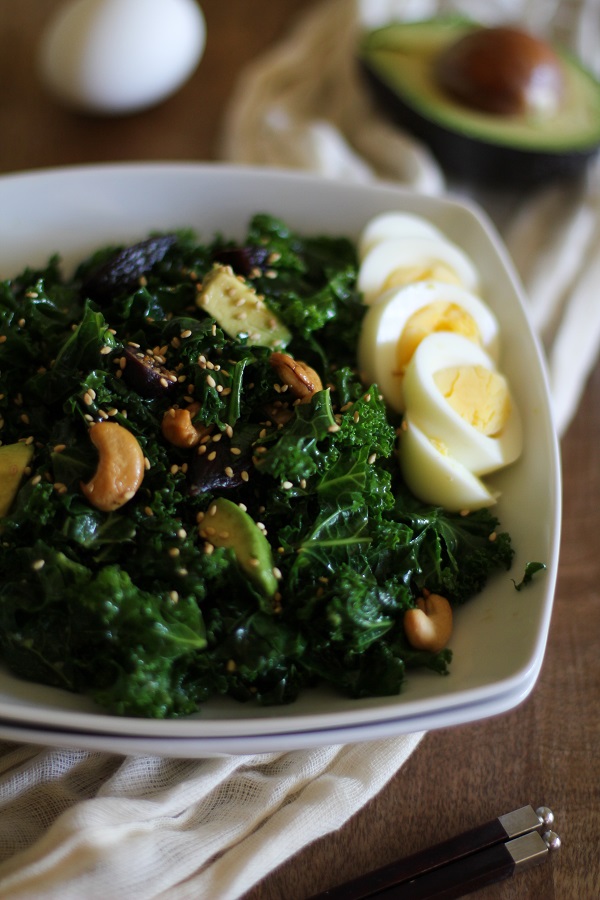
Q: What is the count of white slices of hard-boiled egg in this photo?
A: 5